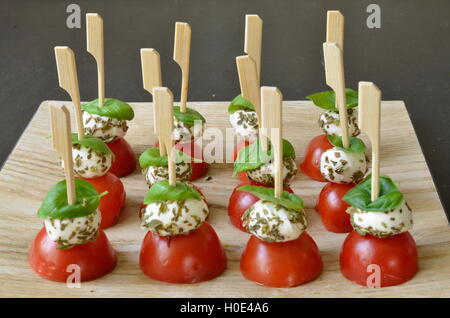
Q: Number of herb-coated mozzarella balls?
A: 12